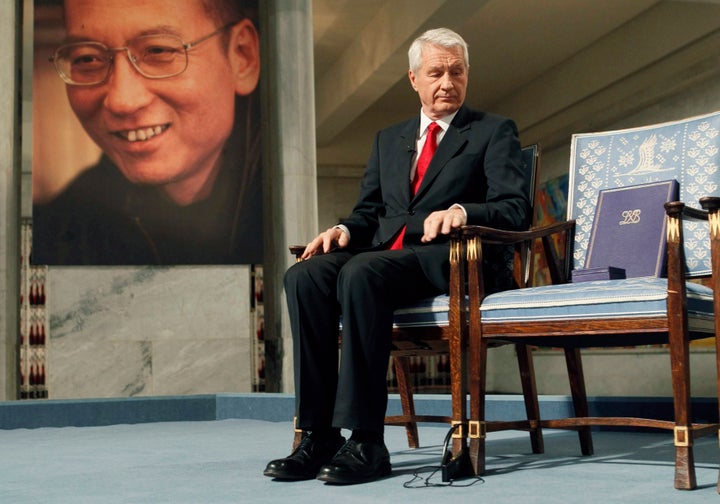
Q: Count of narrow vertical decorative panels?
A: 2